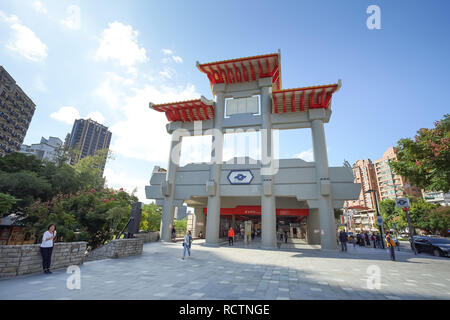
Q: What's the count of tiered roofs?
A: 3